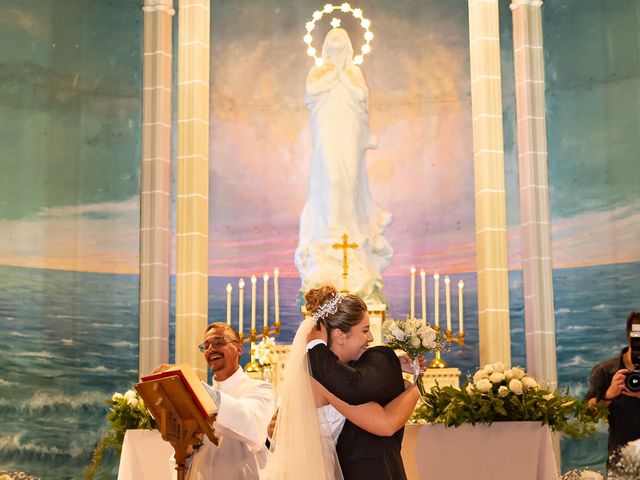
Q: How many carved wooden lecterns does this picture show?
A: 1